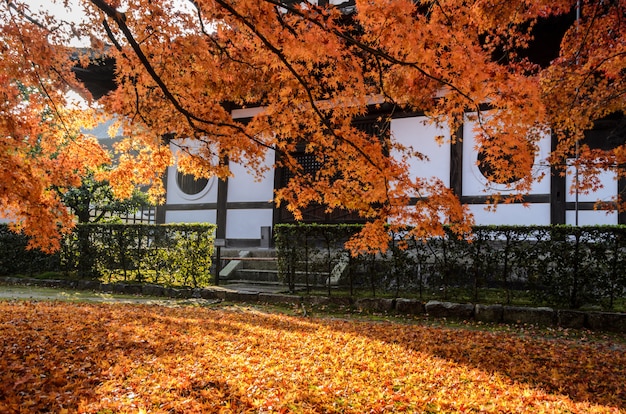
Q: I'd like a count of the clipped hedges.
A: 2